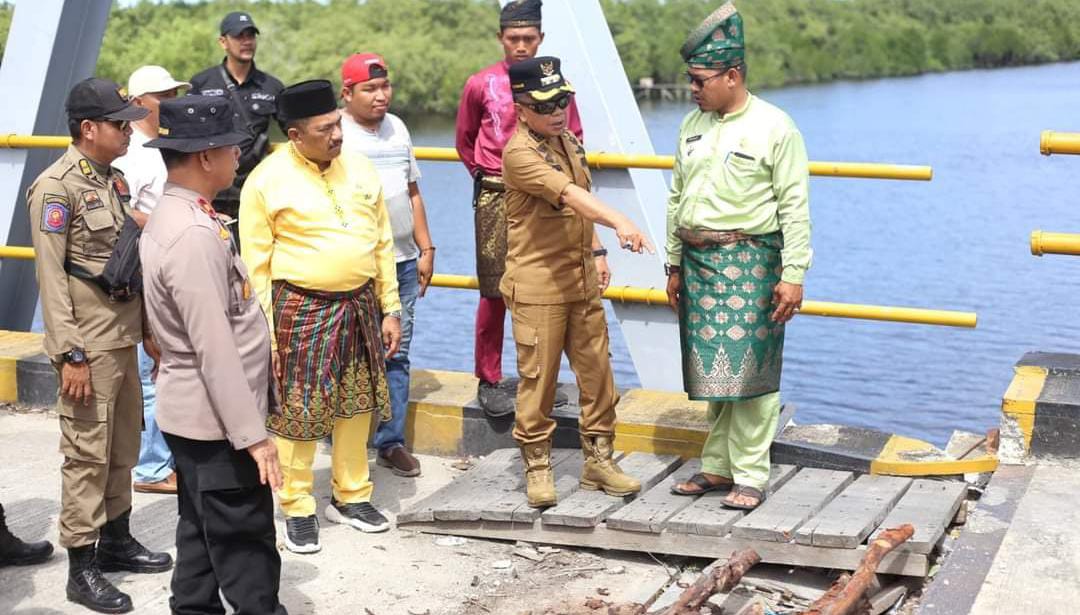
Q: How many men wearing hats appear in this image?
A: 9